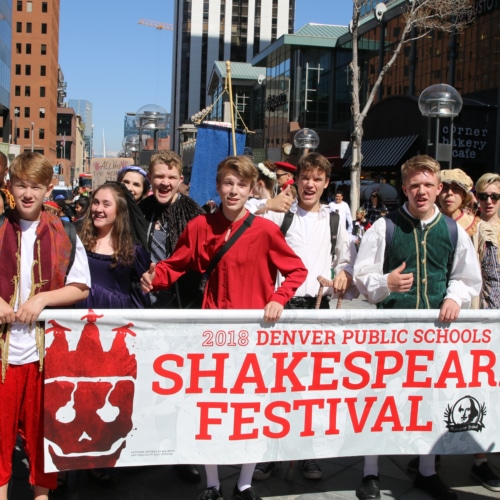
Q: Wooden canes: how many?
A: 2